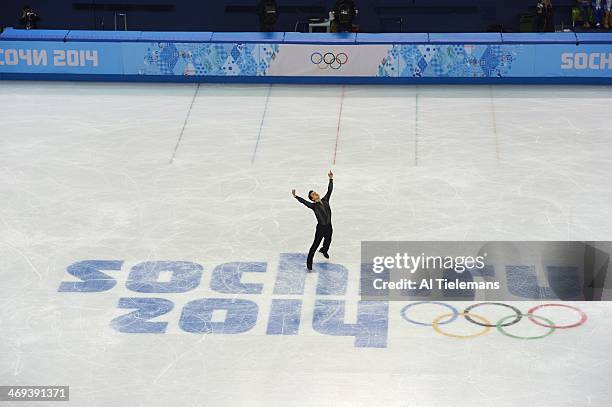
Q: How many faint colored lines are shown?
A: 5